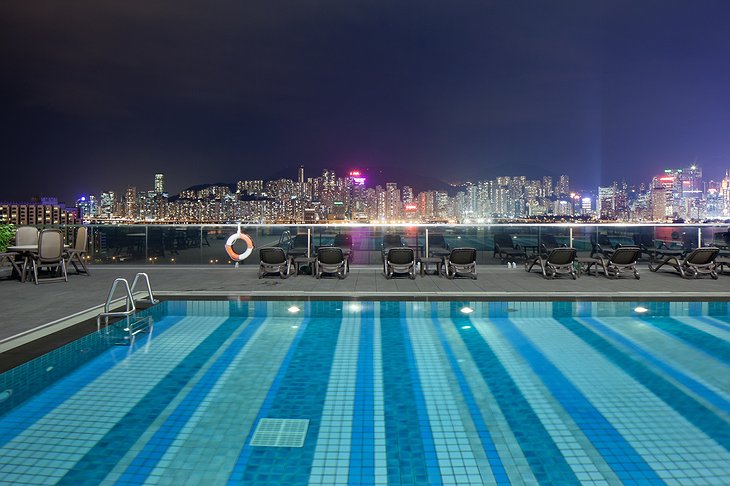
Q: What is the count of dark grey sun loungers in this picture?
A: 7